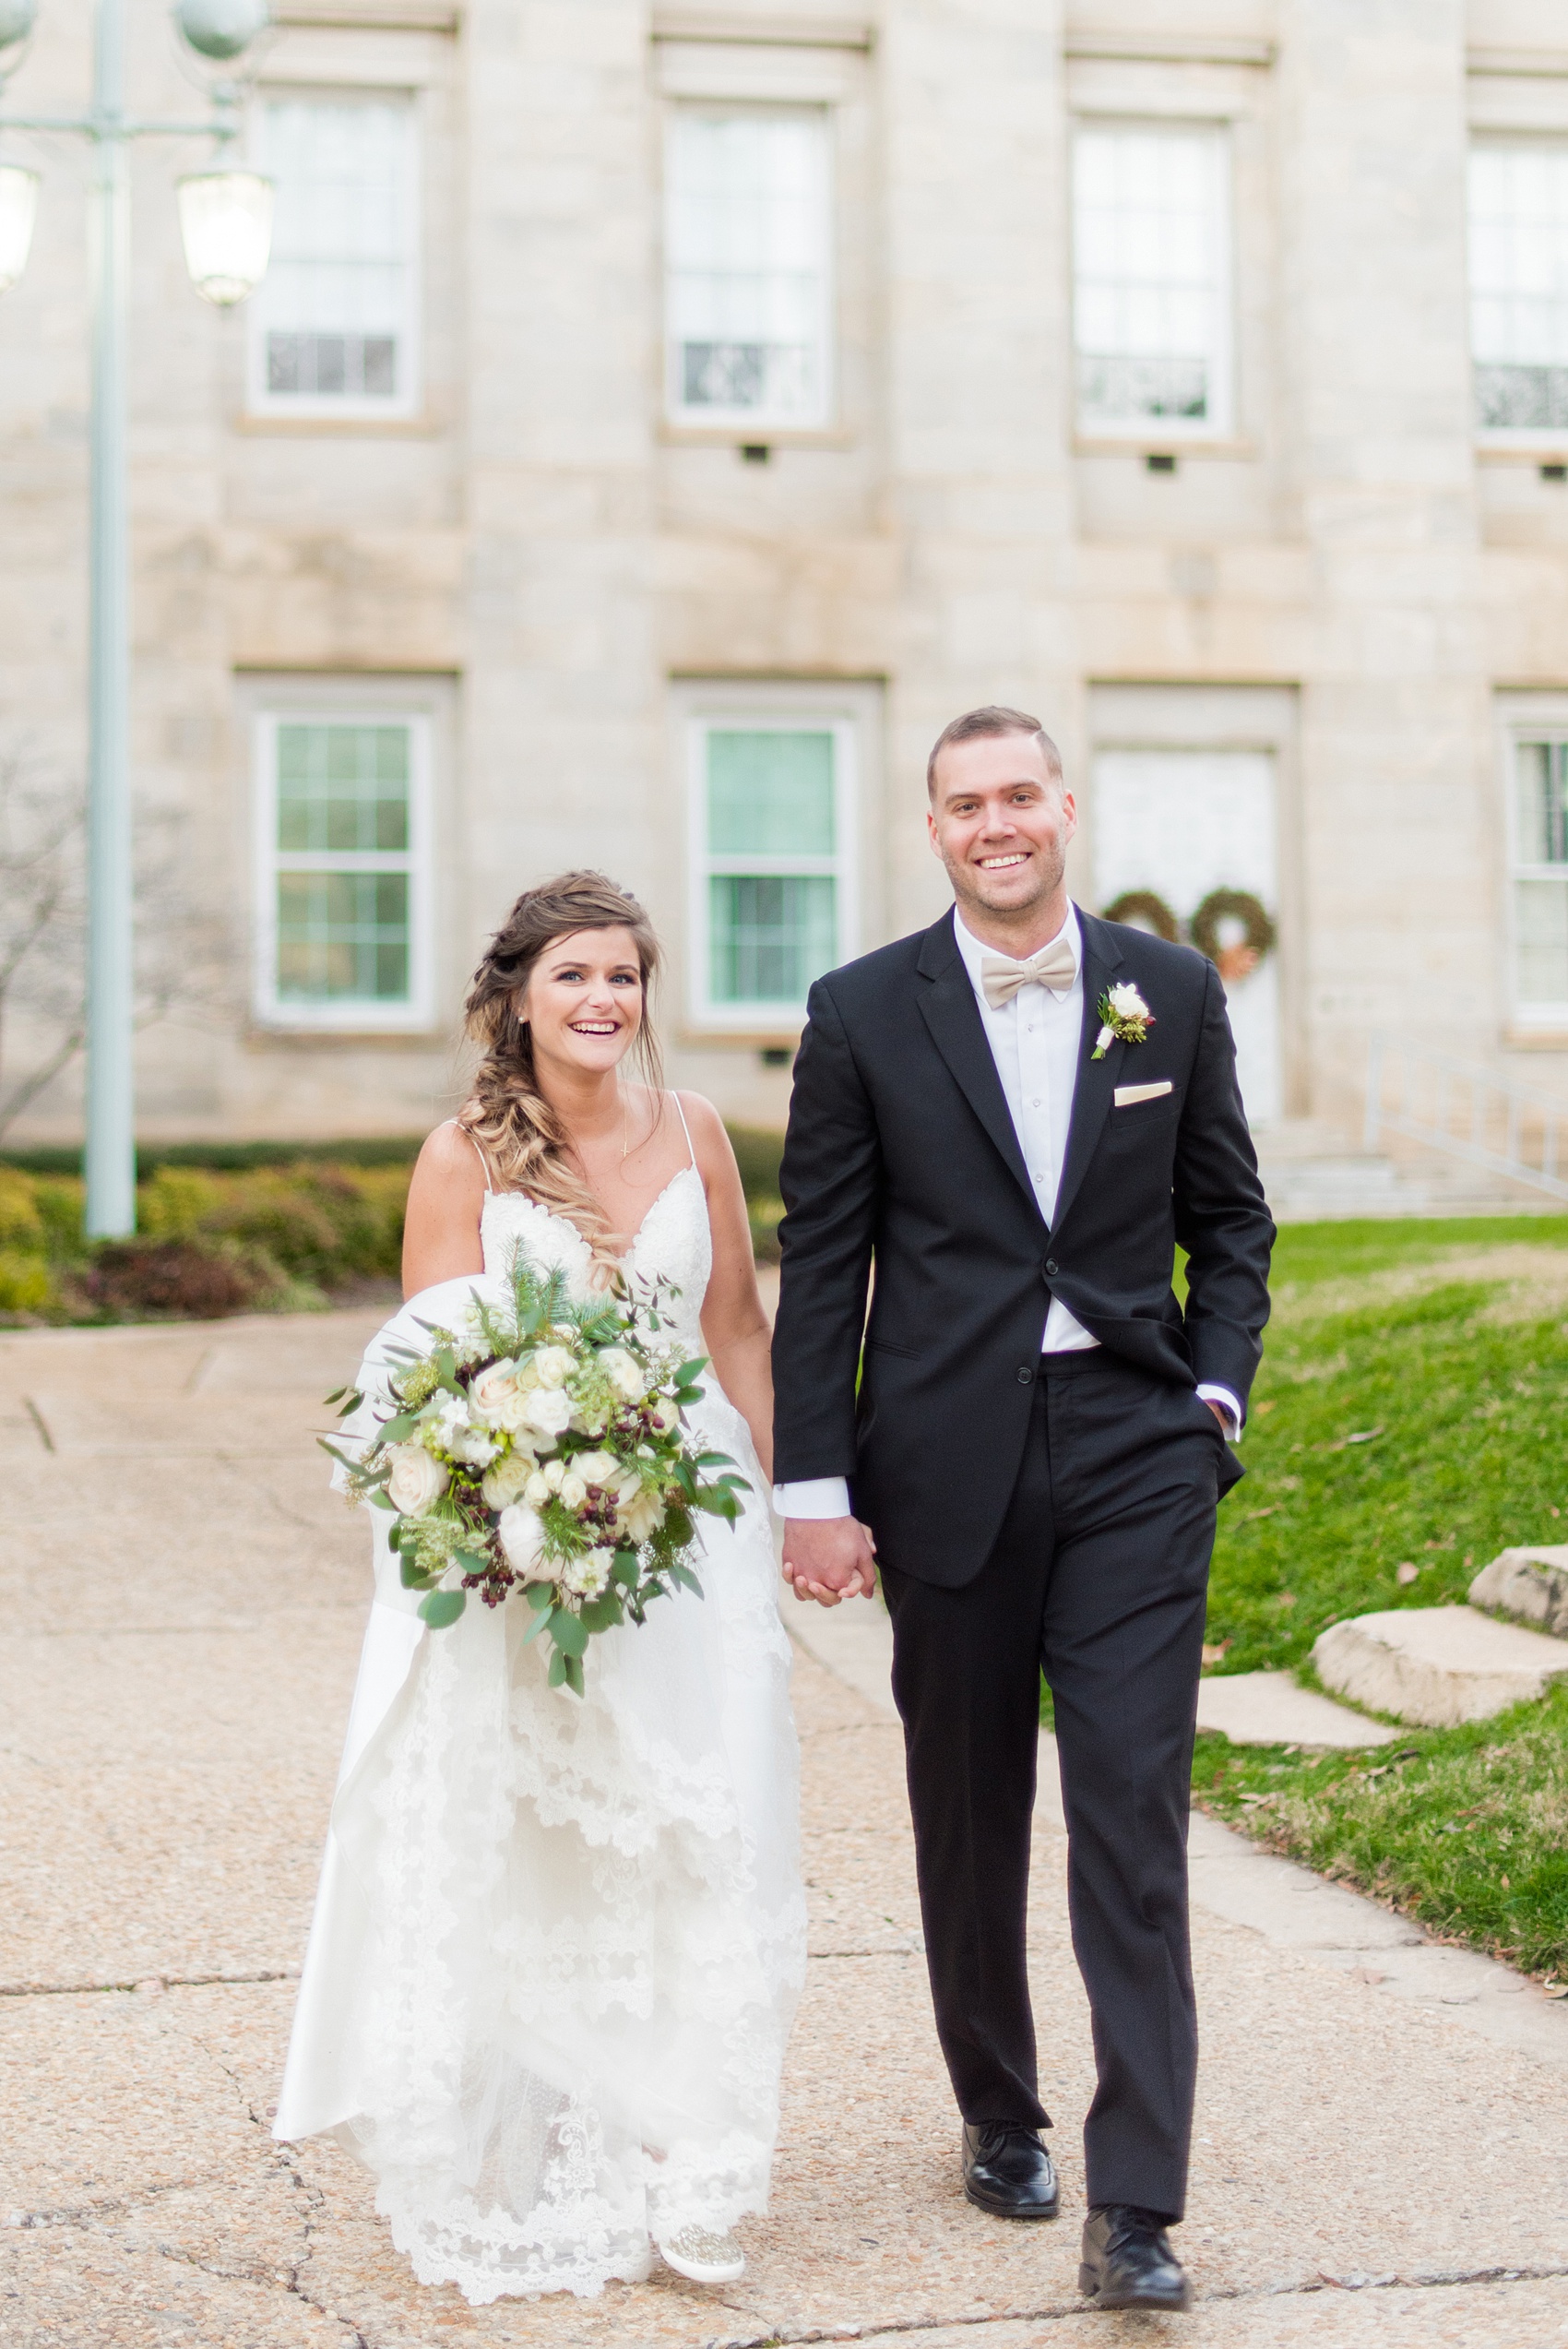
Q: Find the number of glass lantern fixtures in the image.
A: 2